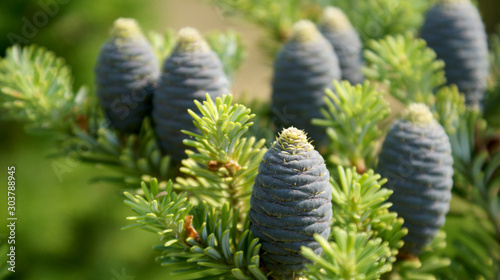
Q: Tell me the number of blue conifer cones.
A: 7